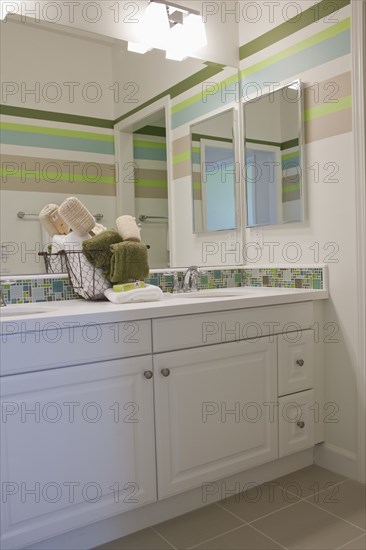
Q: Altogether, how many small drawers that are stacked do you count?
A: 2